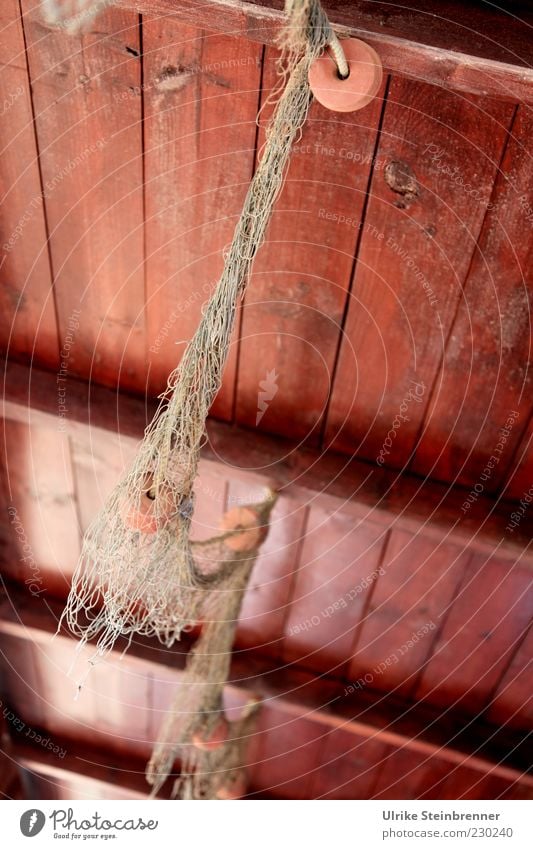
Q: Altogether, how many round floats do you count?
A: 5